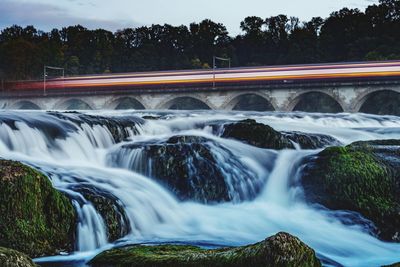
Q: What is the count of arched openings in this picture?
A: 7